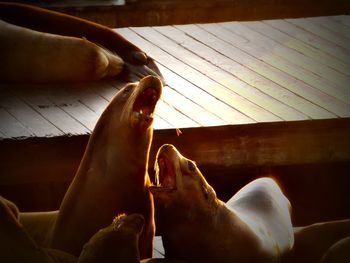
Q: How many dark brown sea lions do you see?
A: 1